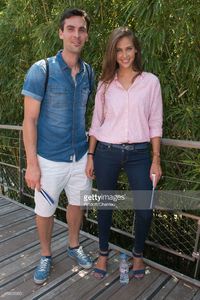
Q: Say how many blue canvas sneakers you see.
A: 2